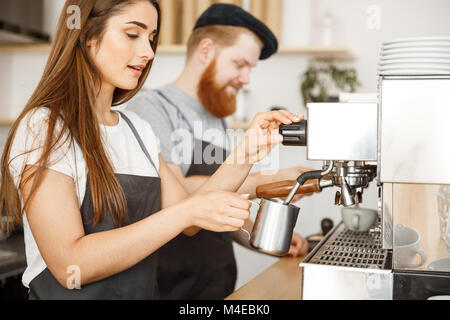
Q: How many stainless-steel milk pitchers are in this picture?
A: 1